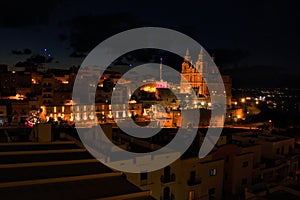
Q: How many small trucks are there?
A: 0